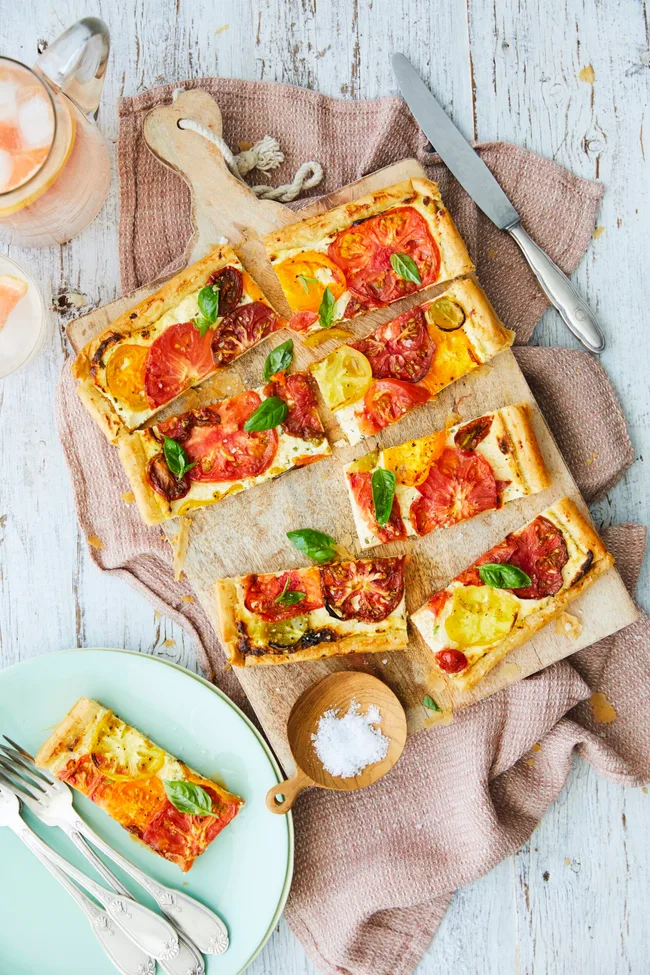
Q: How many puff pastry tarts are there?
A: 8